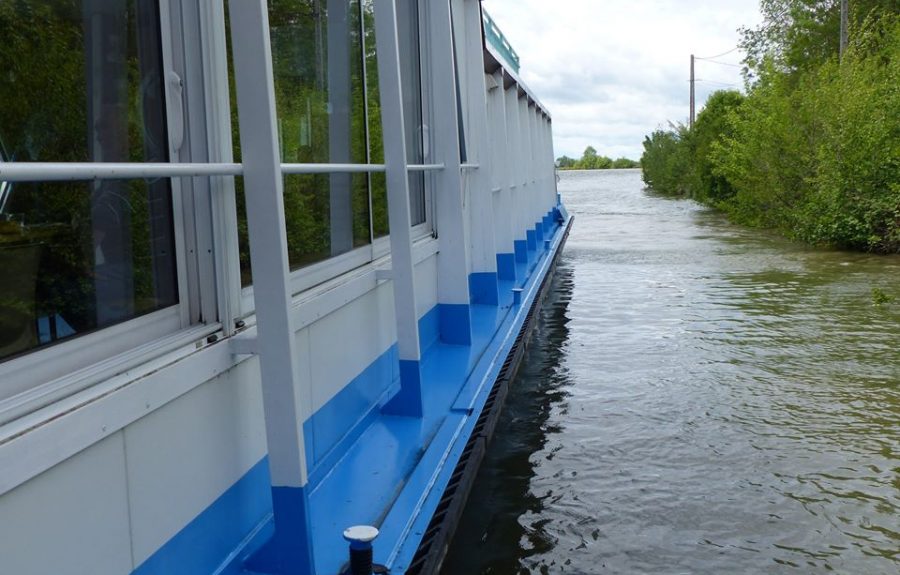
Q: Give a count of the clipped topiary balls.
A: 0